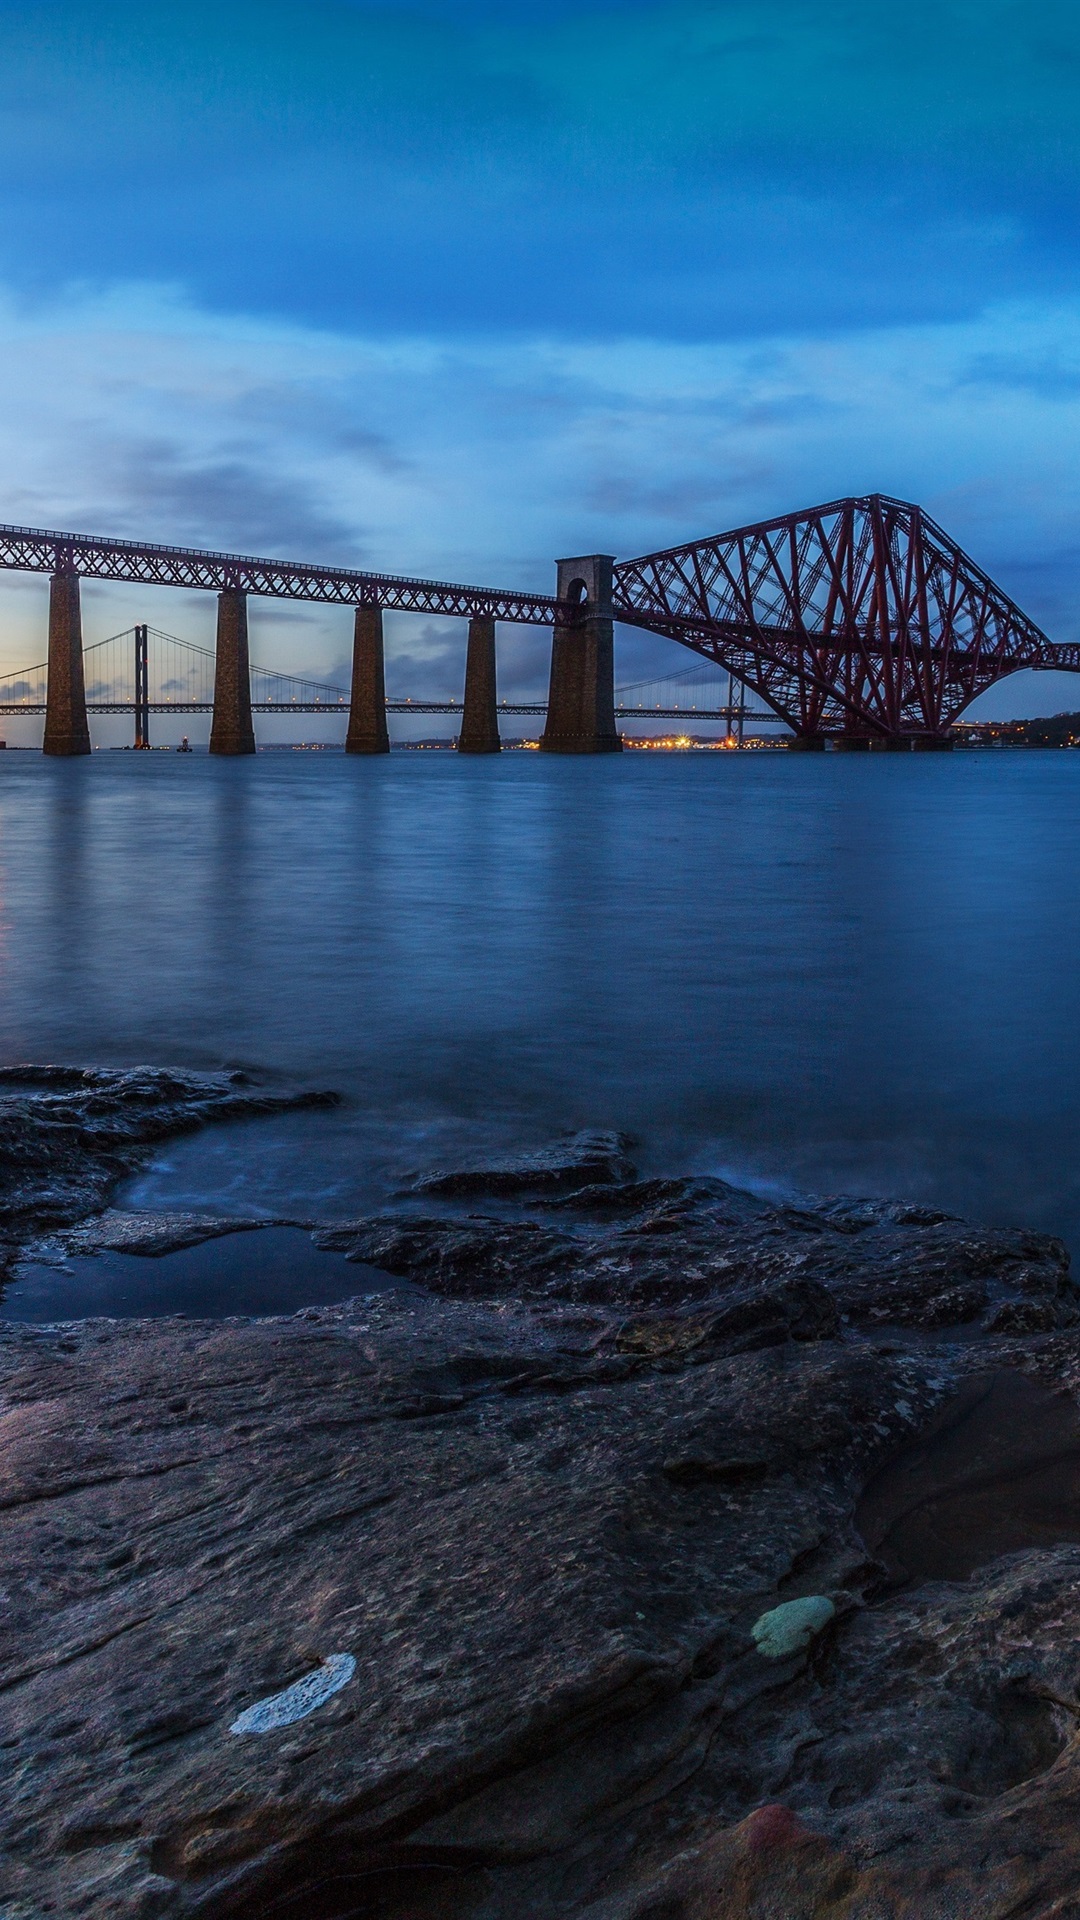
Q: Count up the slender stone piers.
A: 4